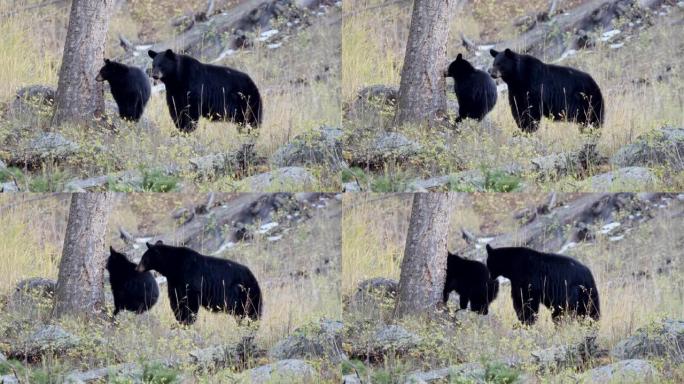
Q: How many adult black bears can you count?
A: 4